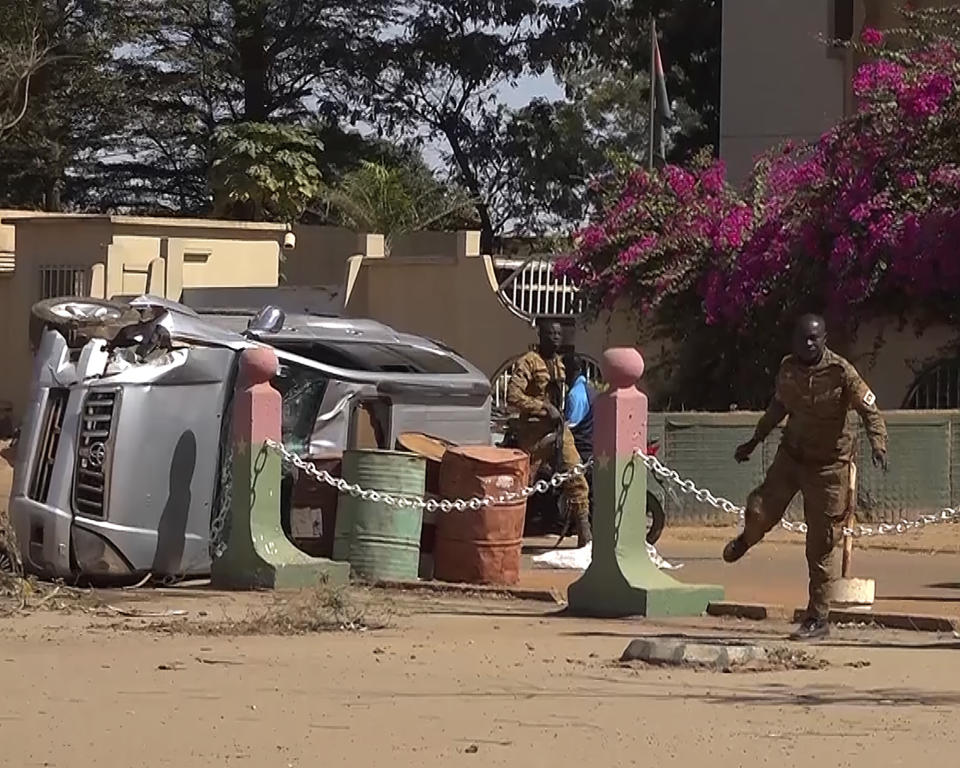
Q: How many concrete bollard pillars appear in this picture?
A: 2